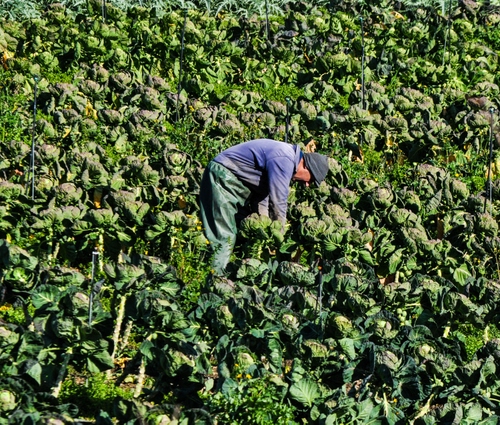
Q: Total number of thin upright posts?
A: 10